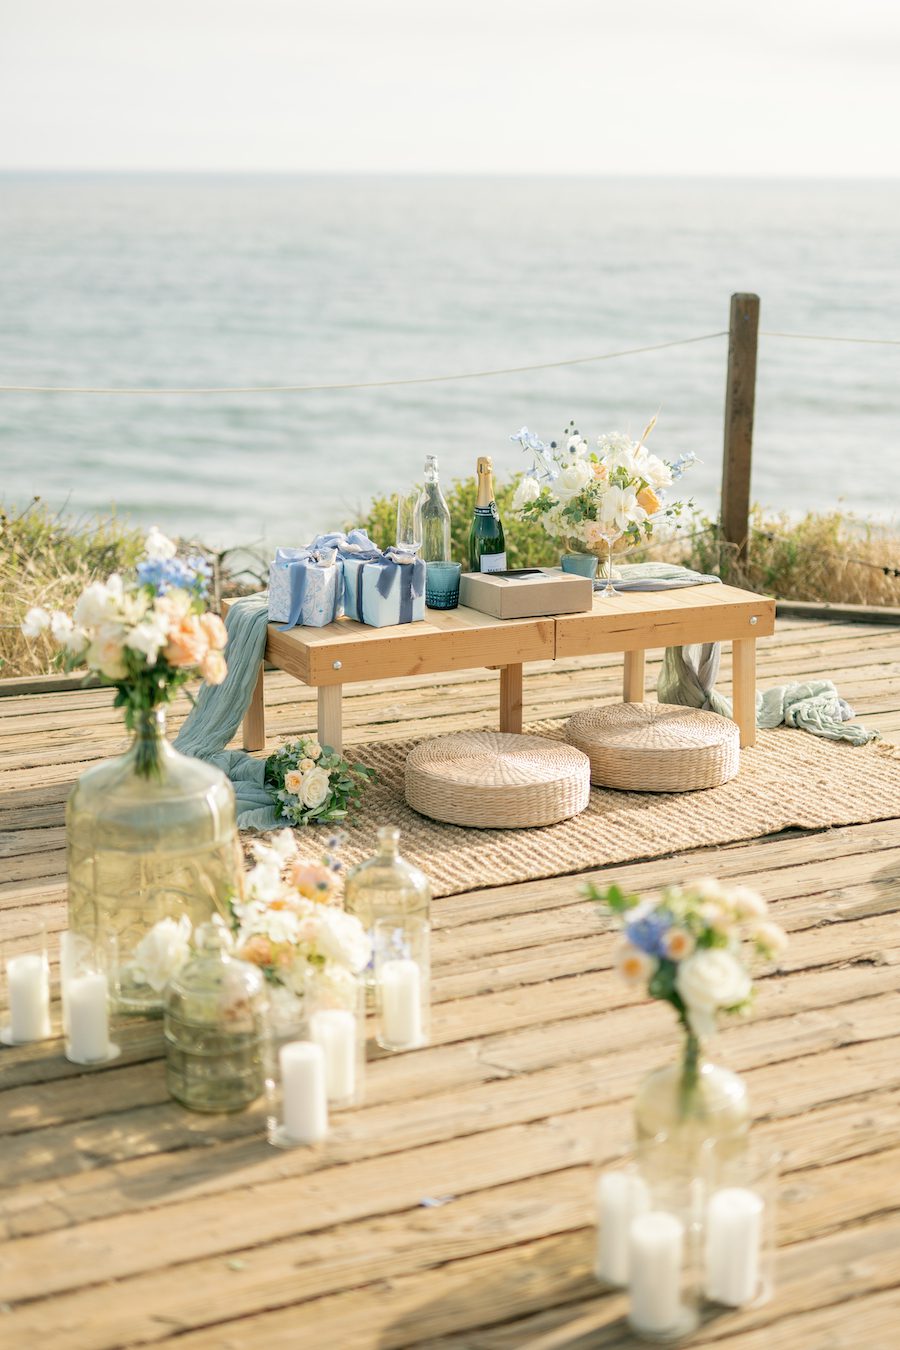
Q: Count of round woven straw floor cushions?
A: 2